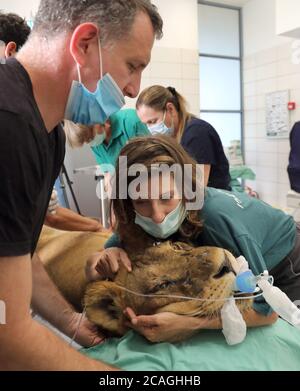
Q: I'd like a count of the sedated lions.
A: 1